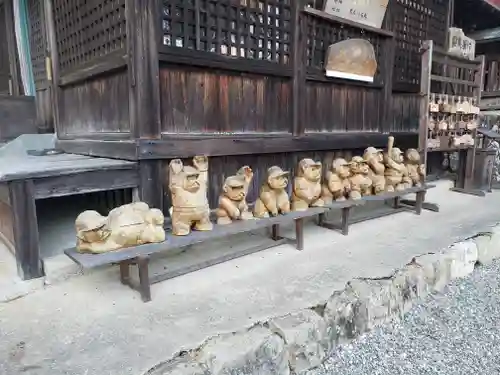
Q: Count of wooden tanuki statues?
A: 10